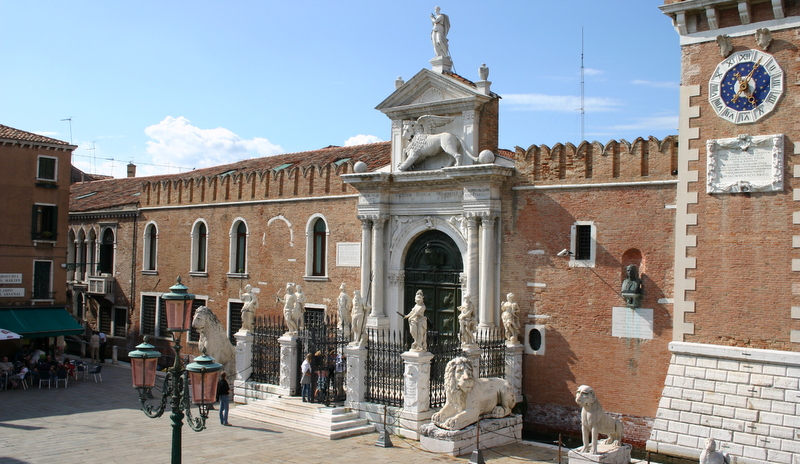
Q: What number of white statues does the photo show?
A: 14